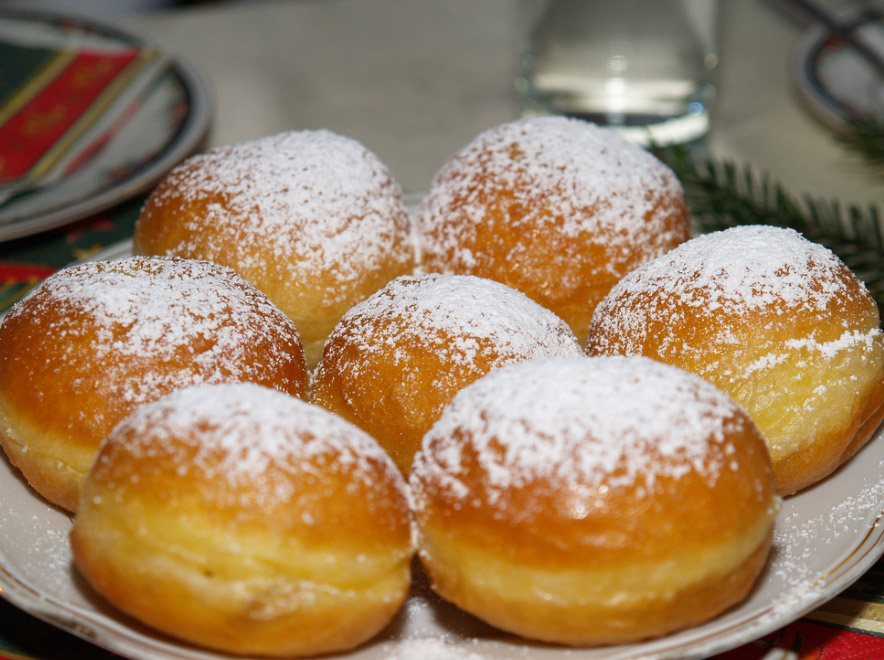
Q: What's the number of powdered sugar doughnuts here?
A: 7